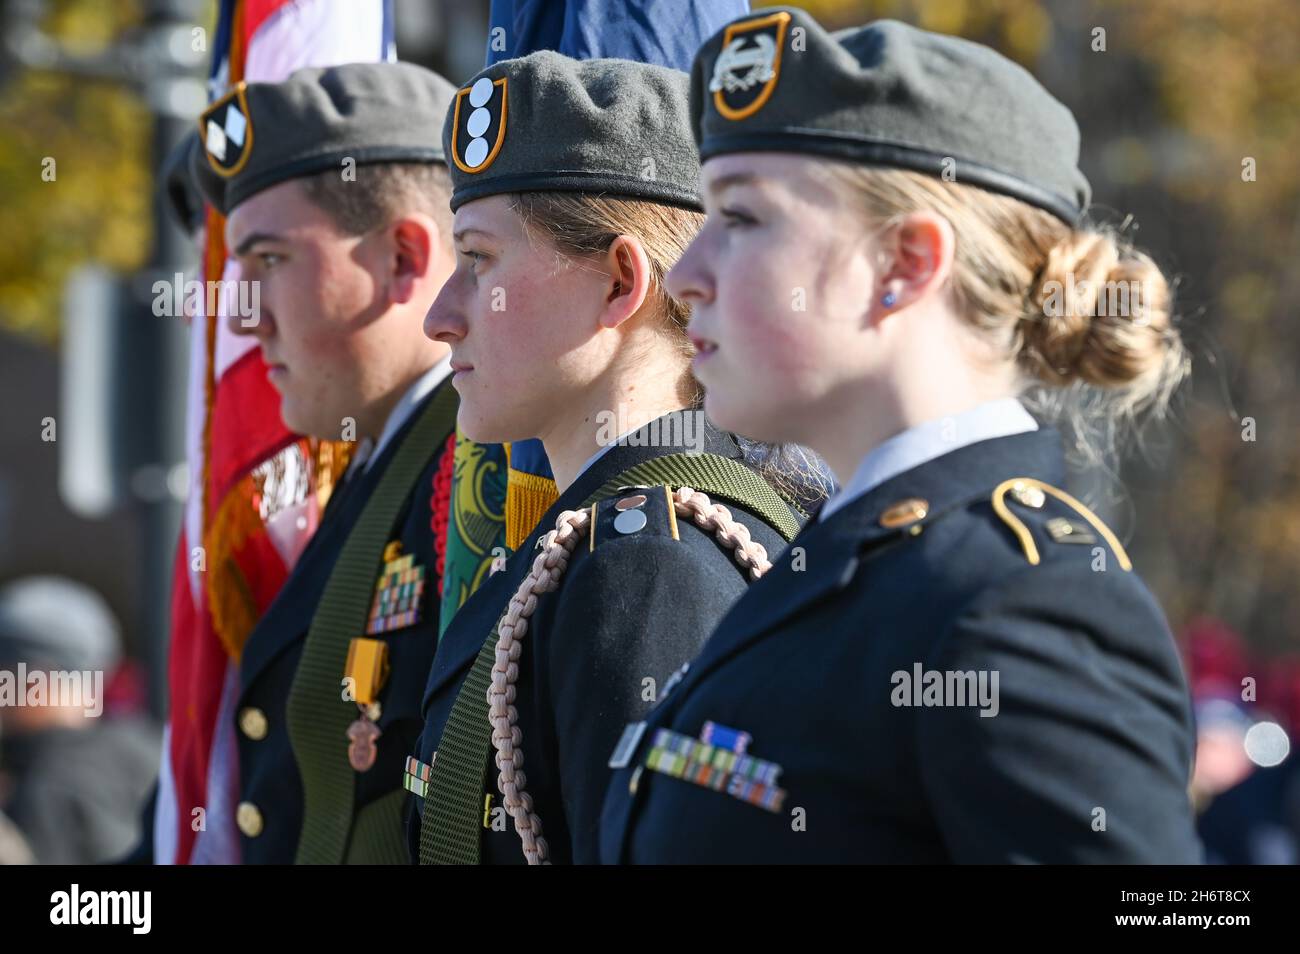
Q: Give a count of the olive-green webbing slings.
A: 2